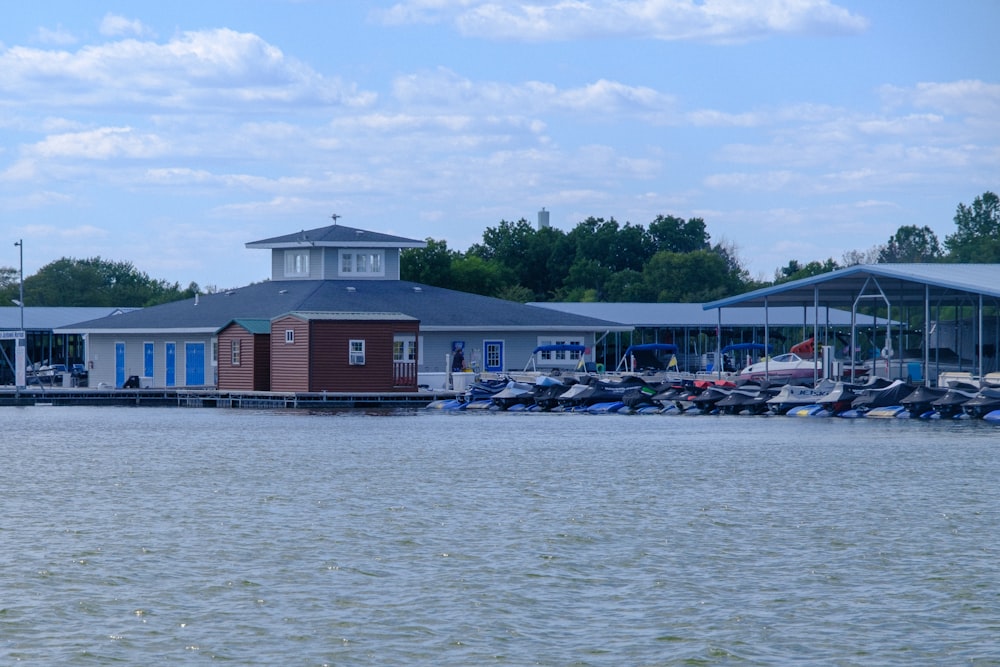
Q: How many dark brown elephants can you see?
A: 0